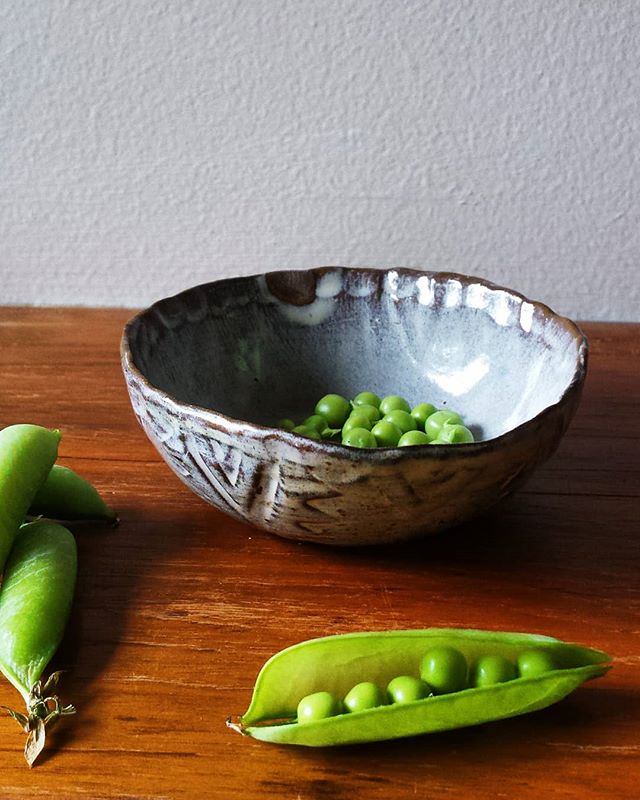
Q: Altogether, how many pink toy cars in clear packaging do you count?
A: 0